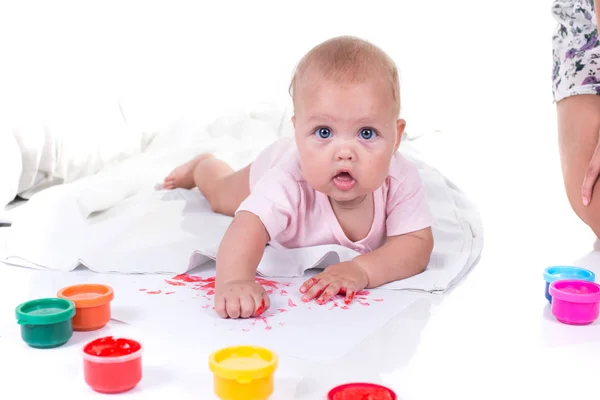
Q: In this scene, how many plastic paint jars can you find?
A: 7